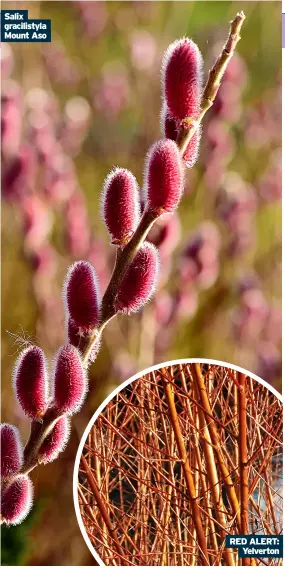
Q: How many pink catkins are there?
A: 12